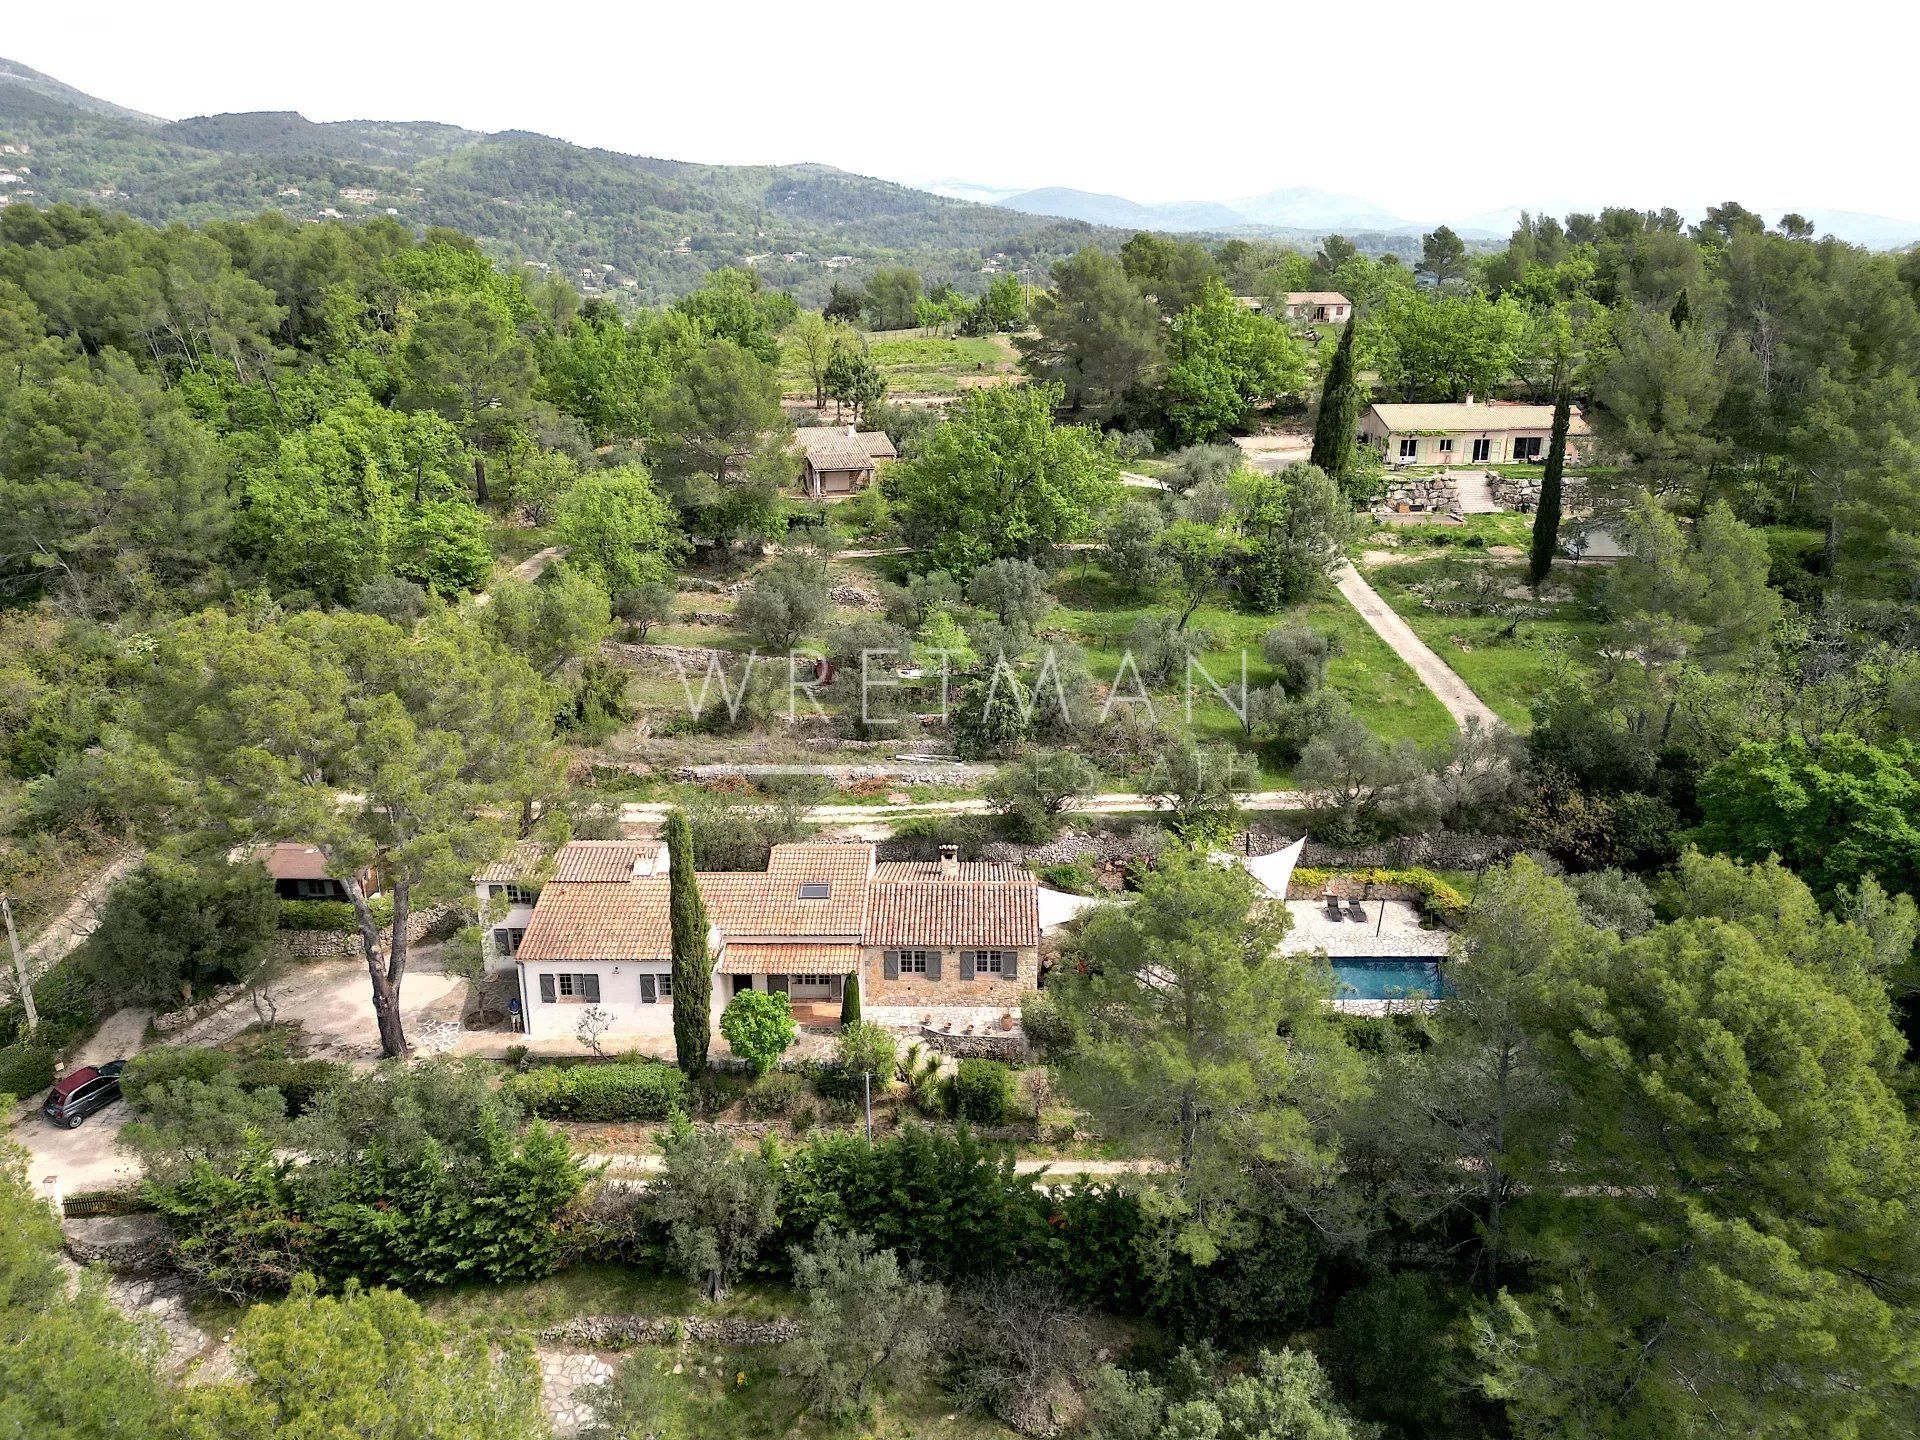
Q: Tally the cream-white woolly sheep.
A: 0